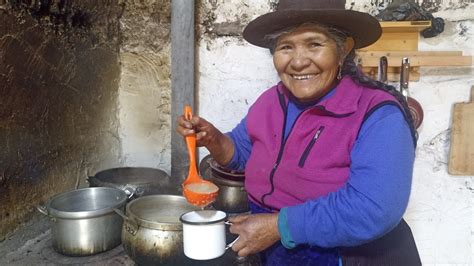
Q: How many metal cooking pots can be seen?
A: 4